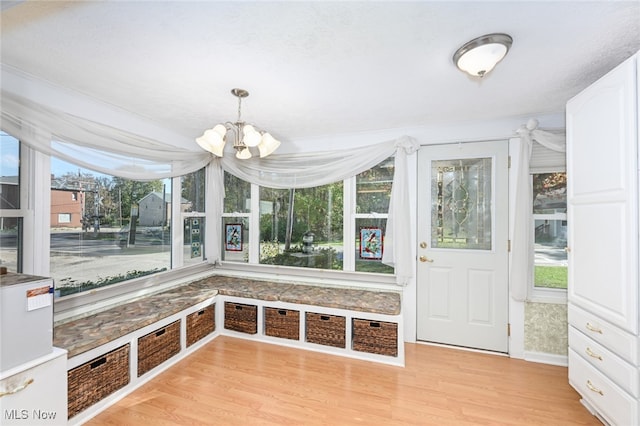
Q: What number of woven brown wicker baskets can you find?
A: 7